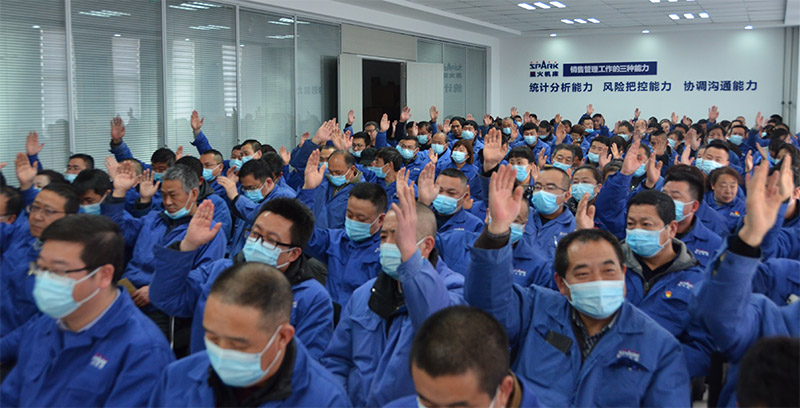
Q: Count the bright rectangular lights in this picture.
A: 12